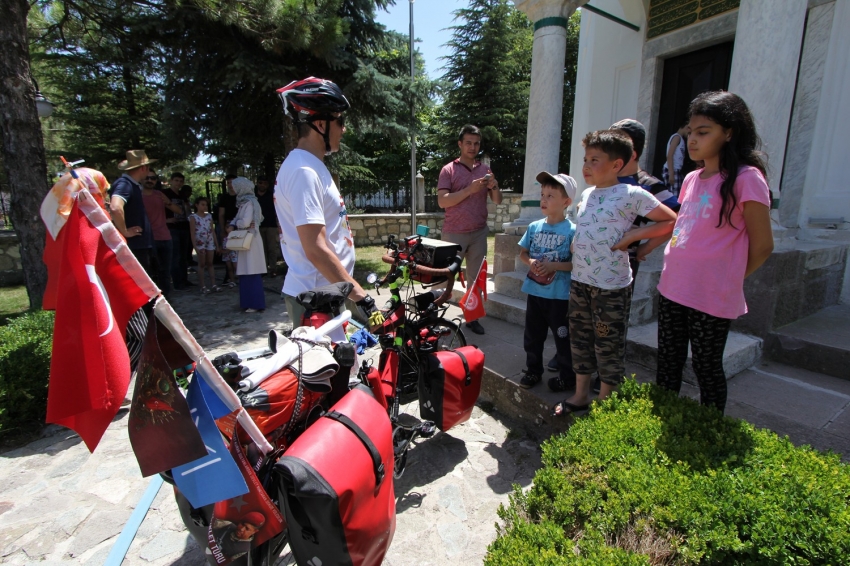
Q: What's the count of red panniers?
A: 2